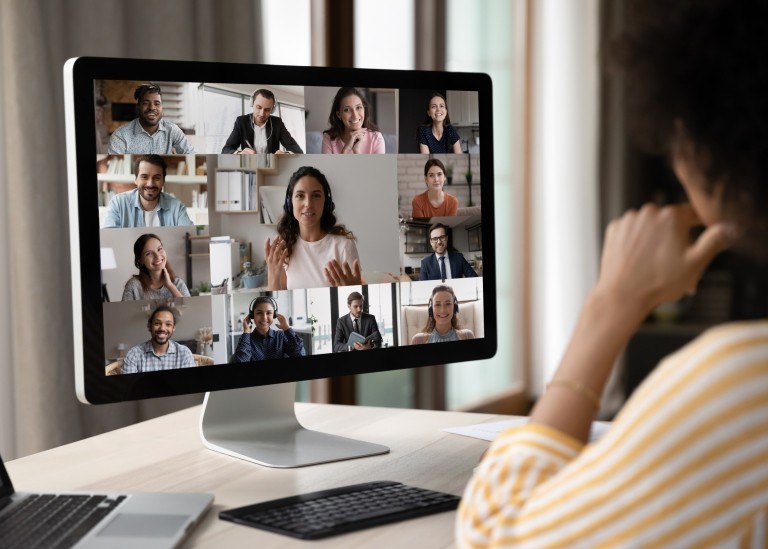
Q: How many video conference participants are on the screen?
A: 13